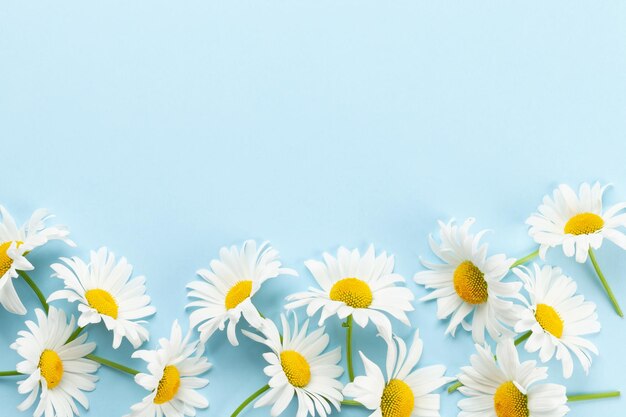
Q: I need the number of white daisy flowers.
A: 12